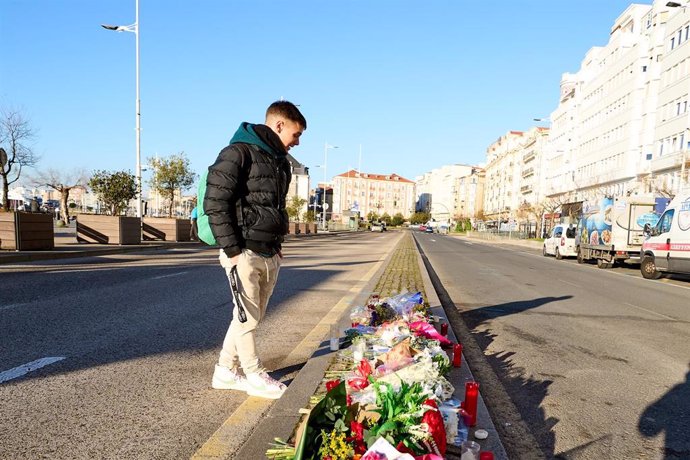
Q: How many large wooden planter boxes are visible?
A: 3